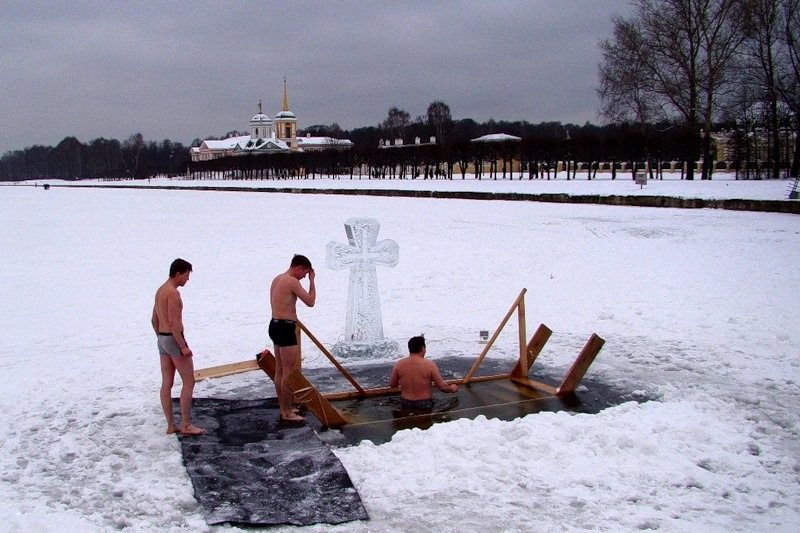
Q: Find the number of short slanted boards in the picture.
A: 4